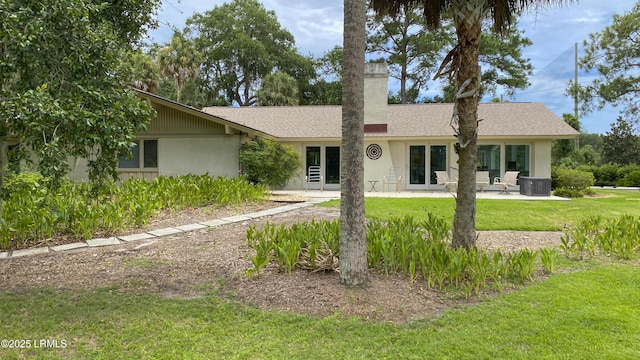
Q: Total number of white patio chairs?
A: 5